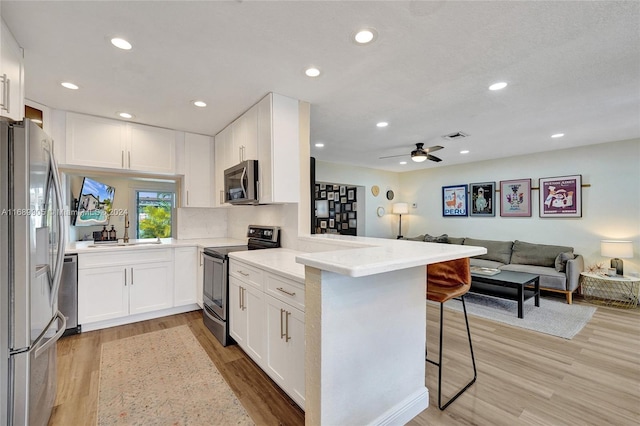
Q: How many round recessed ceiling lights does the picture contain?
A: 12